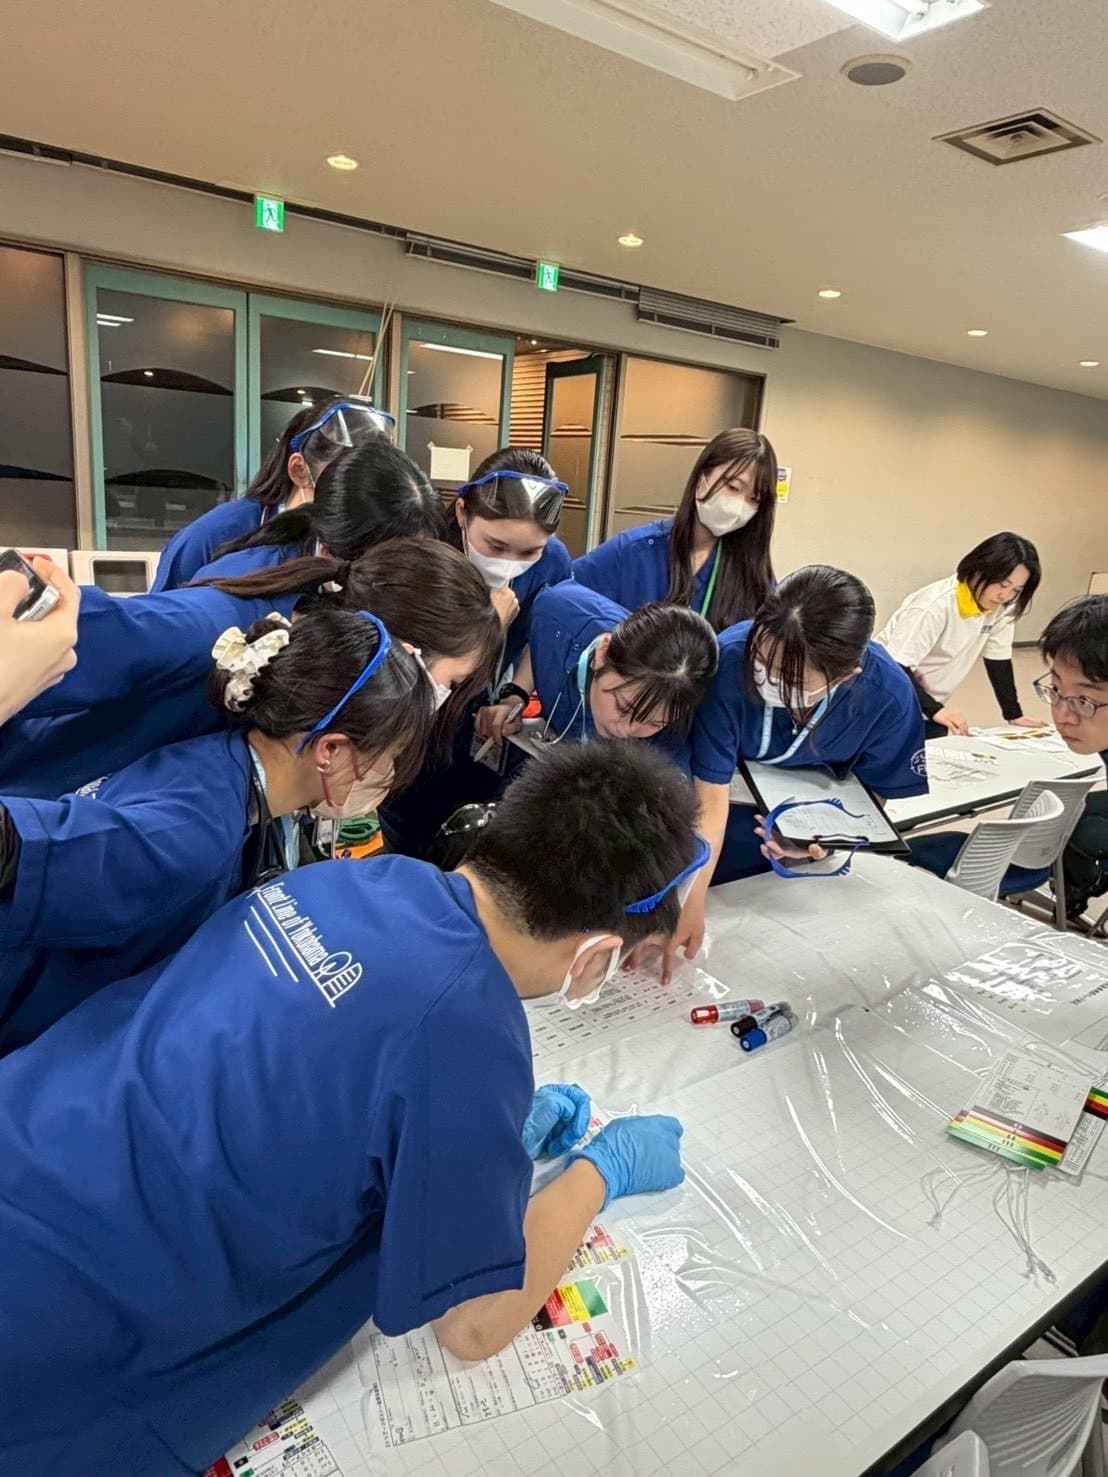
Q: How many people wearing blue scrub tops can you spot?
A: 9